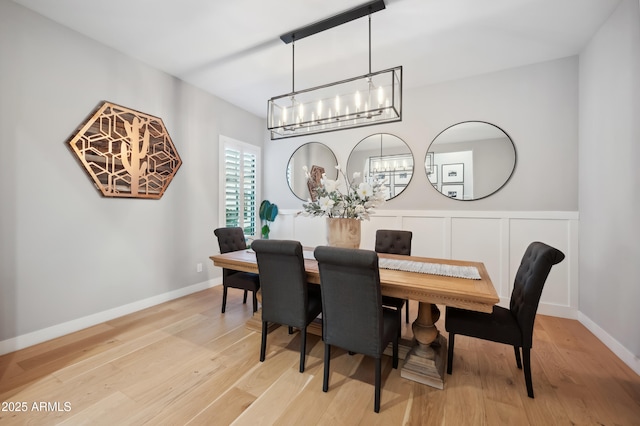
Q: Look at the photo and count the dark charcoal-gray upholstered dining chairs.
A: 5